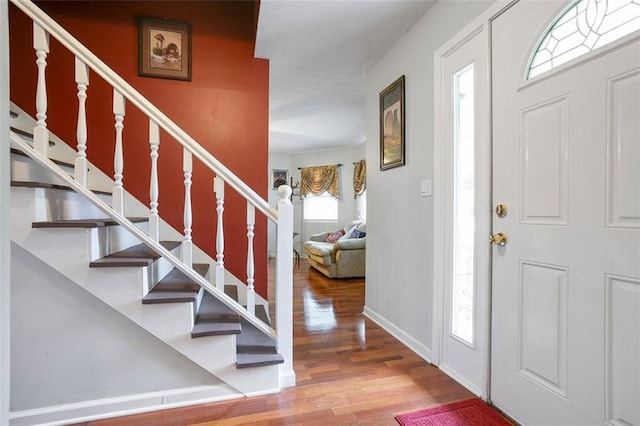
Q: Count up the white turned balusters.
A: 7